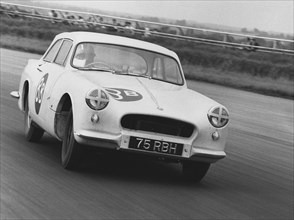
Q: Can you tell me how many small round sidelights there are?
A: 2